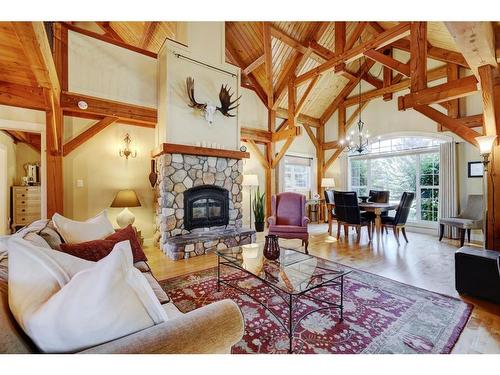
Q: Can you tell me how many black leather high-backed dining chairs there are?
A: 4